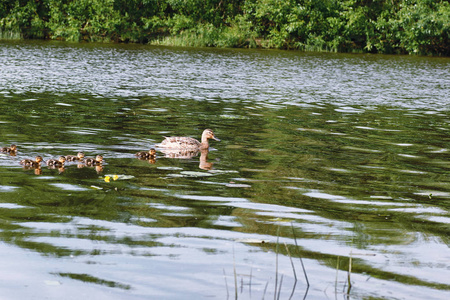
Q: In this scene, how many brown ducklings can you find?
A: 6